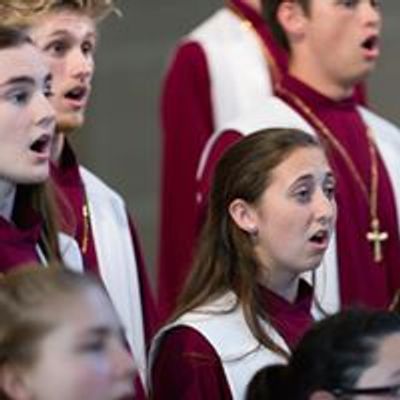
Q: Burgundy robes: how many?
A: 5